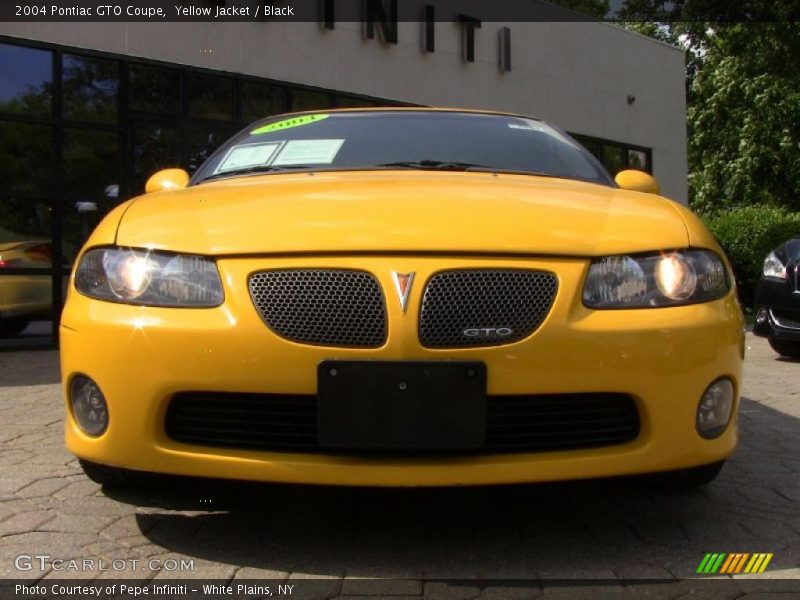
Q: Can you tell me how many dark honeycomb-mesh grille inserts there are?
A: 2